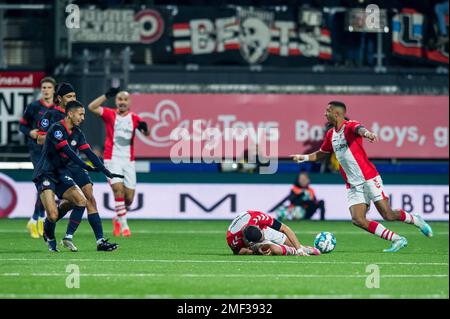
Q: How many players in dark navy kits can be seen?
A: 3